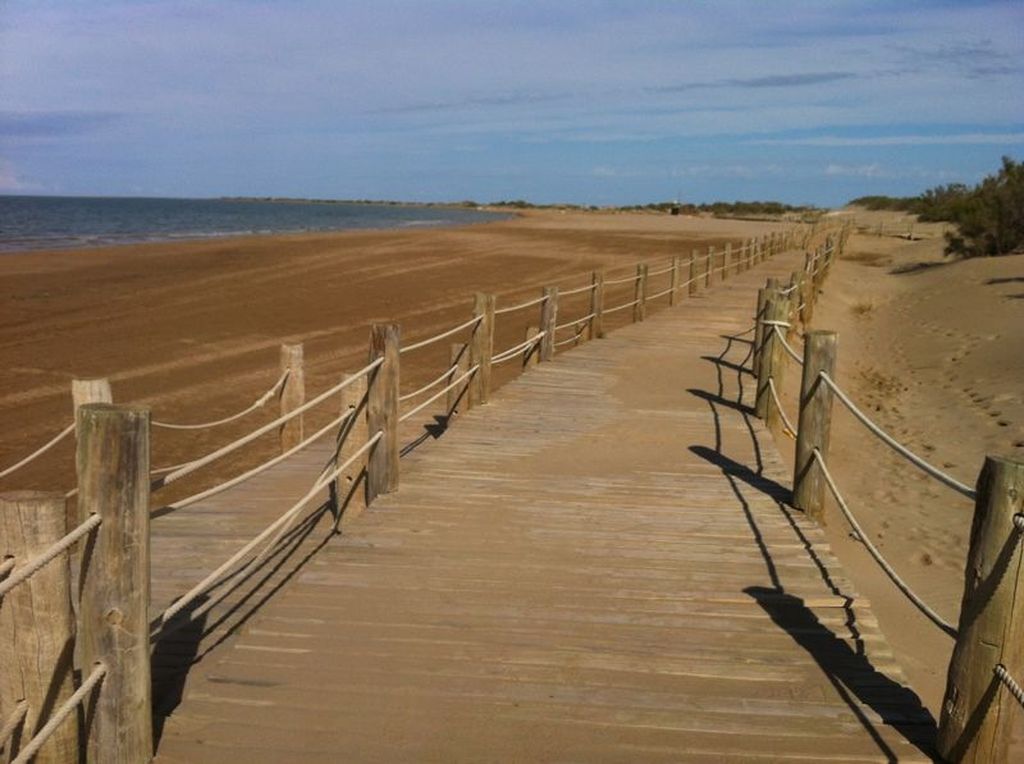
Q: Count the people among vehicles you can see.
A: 0